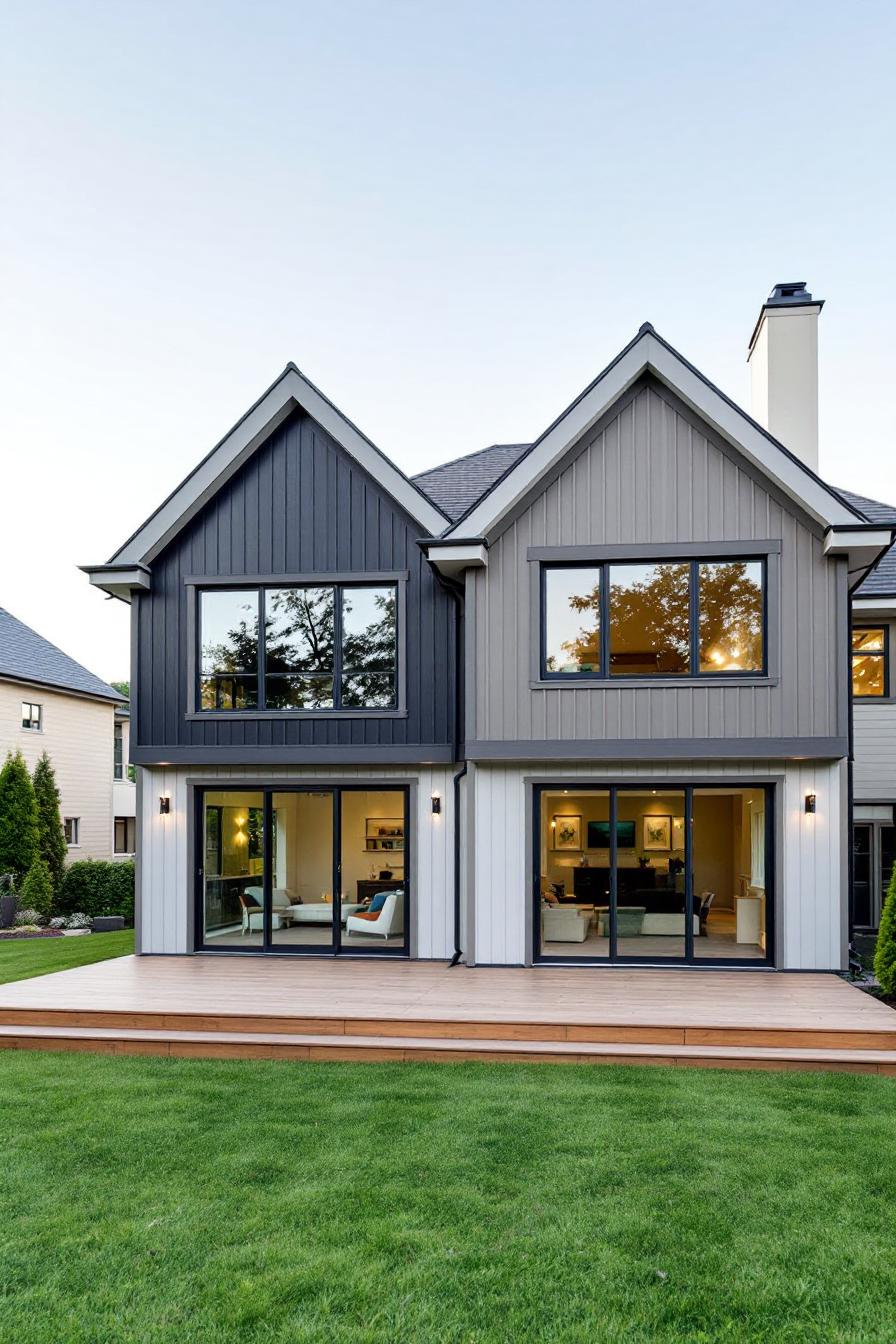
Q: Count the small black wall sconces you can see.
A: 3